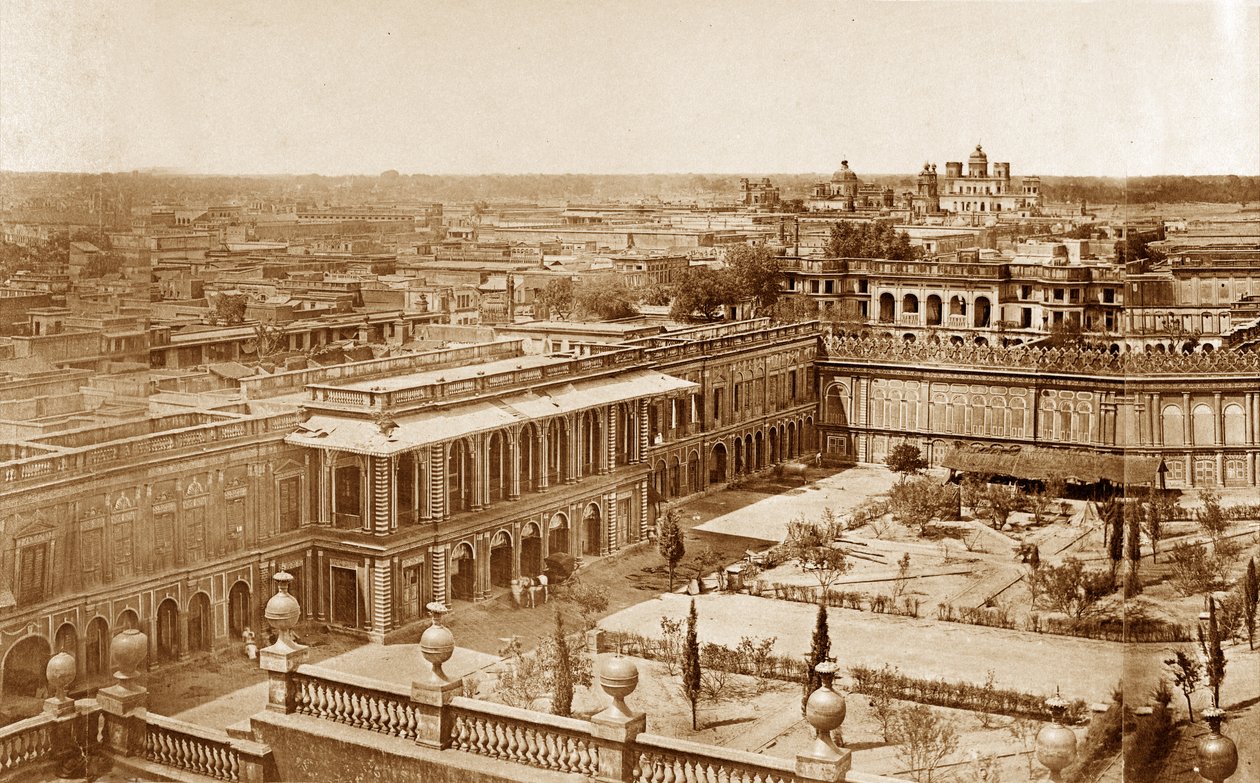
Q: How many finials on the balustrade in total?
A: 8